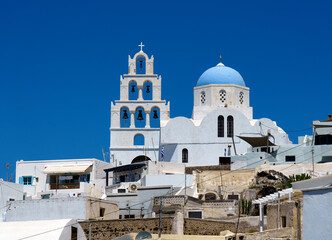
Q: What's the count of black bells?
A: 6